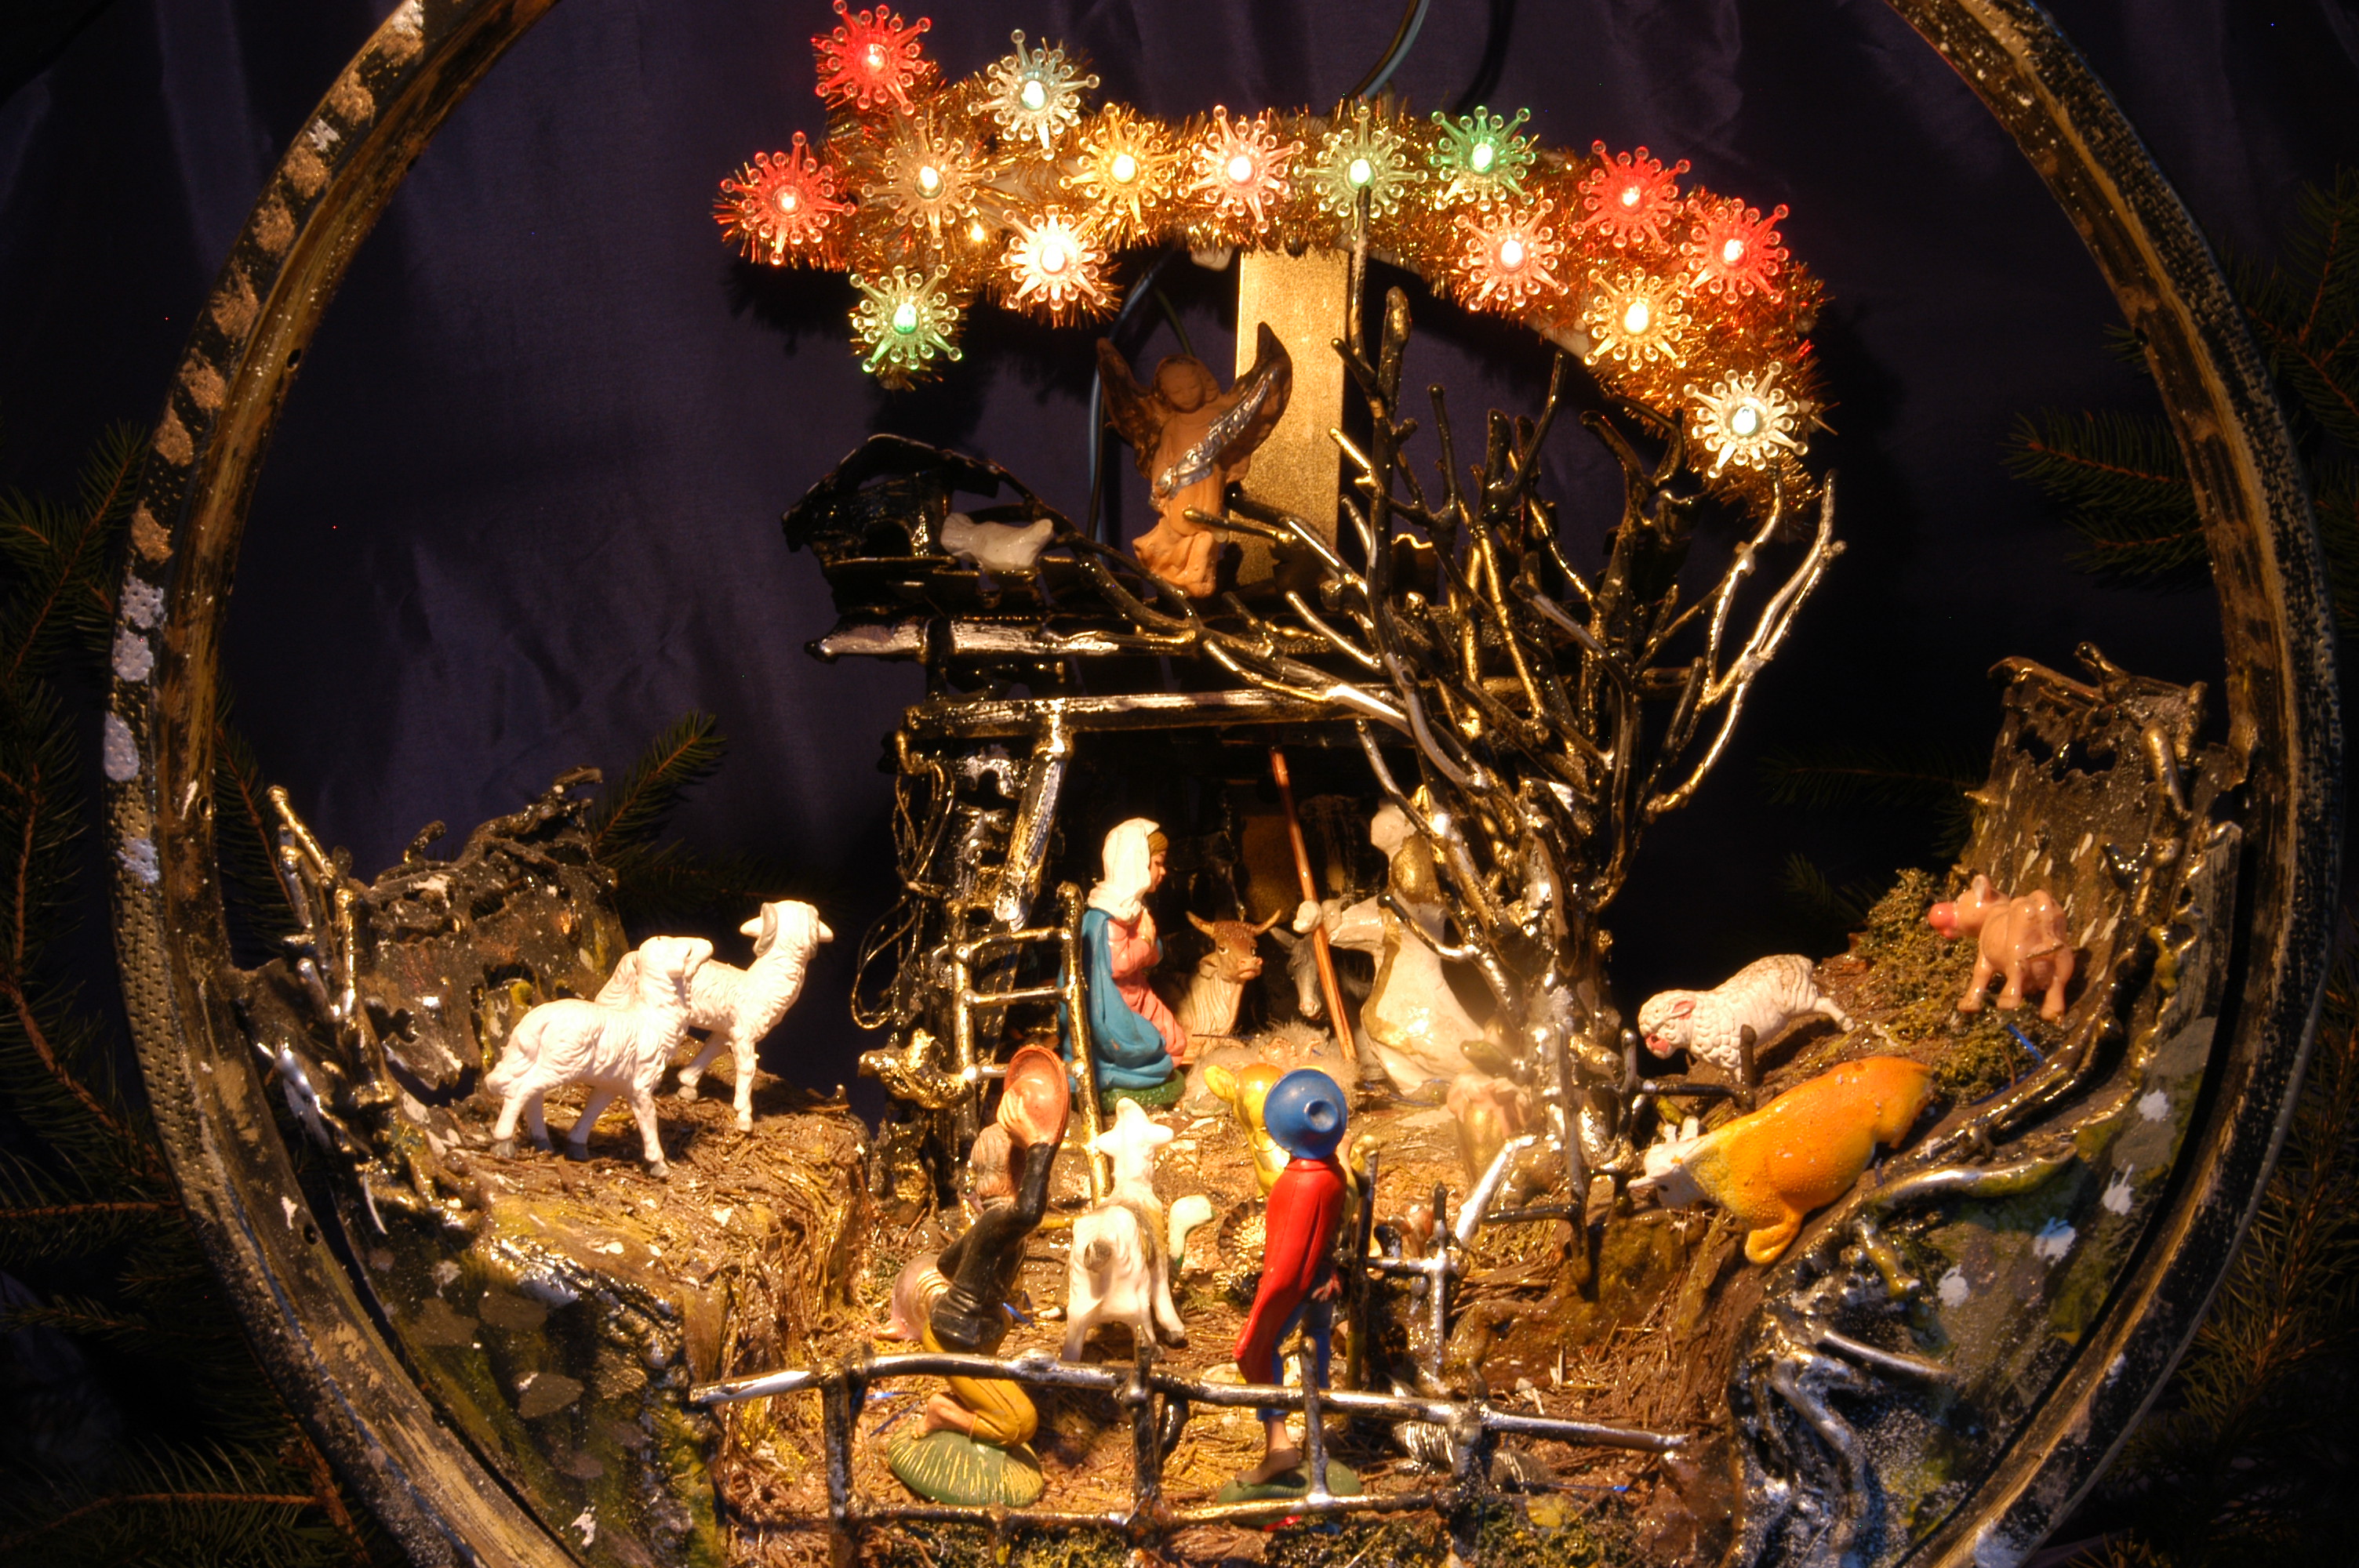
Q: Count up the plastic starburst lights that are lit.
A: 15